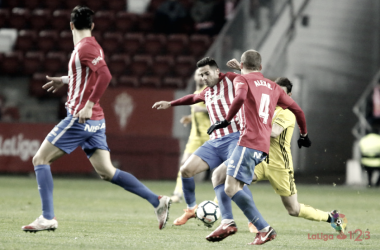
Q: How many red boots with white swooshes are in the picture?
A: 2